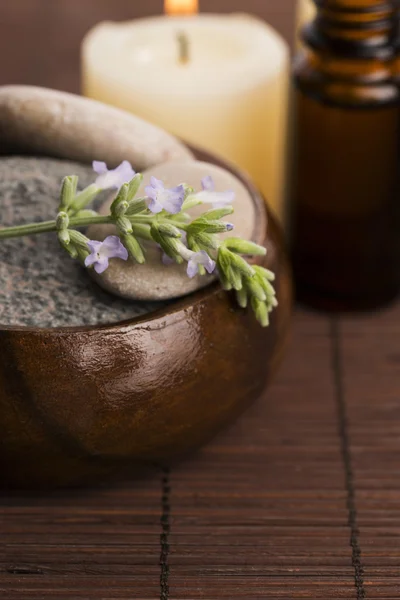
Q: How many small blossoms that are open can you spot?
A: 5